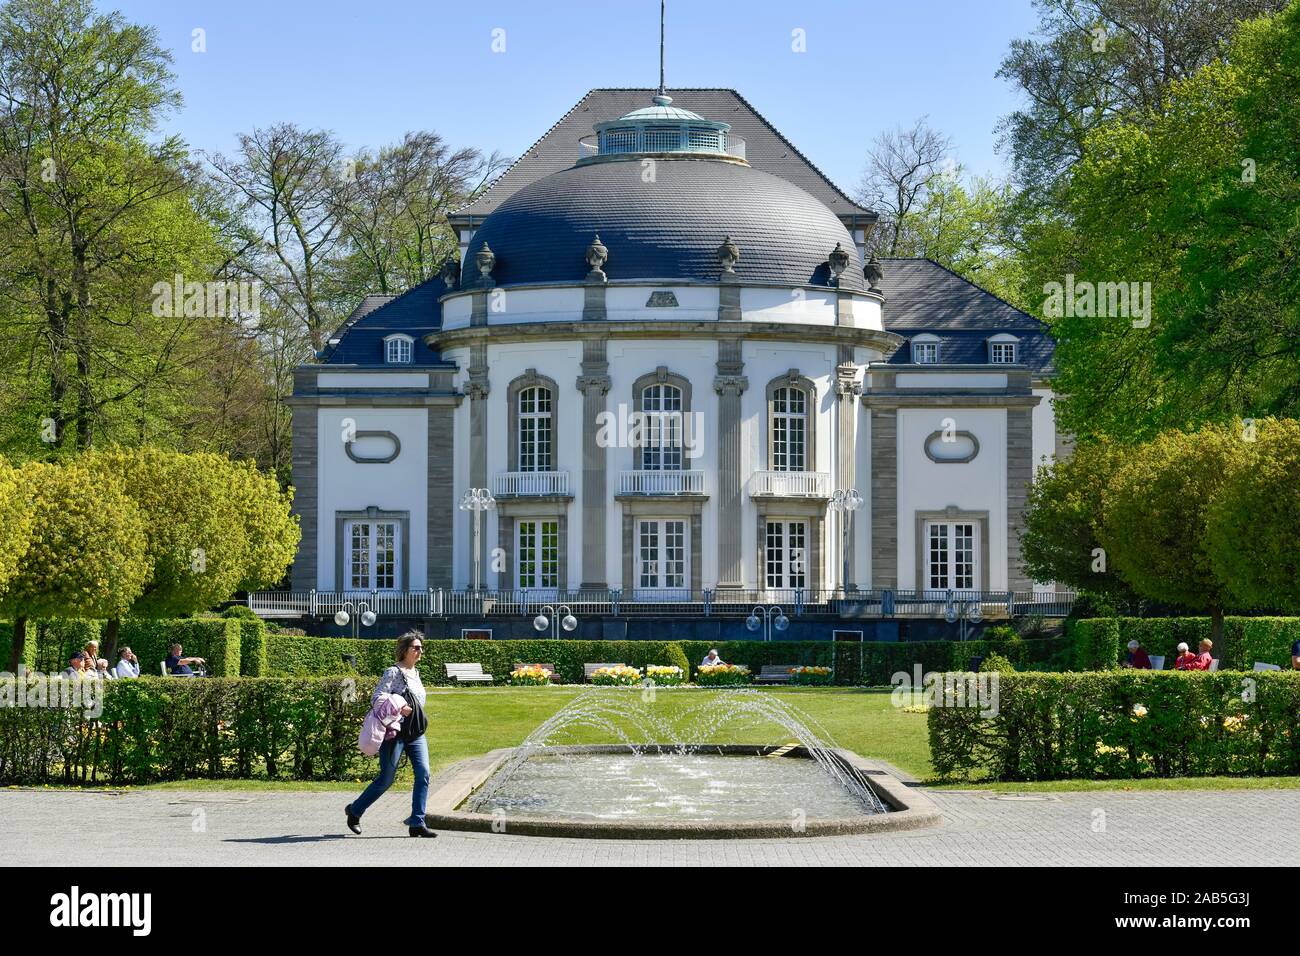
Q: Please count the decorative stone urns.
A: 6